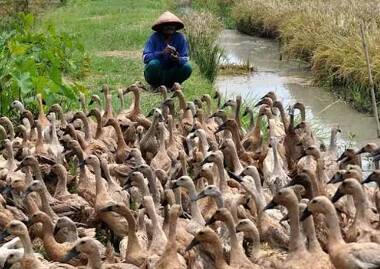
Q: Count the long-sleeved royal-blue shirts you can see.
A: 1